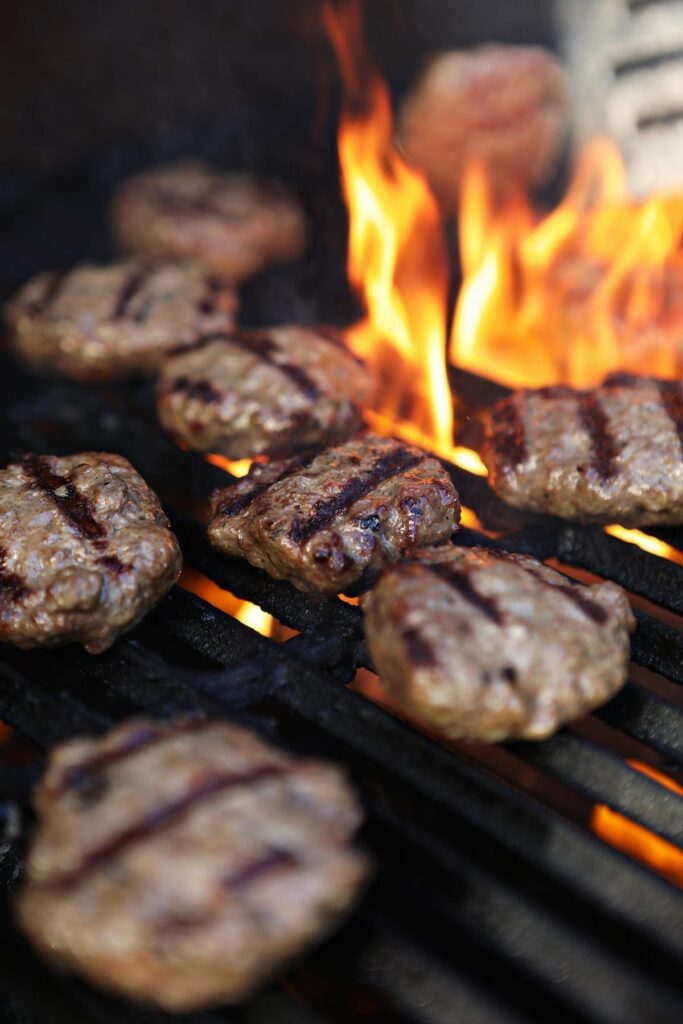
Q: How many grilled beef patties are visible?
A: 9